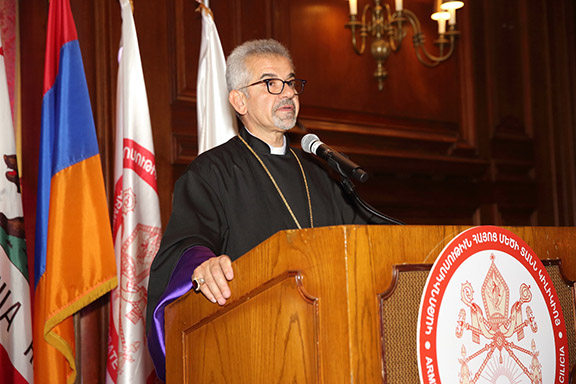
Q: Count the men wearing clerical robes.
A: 1